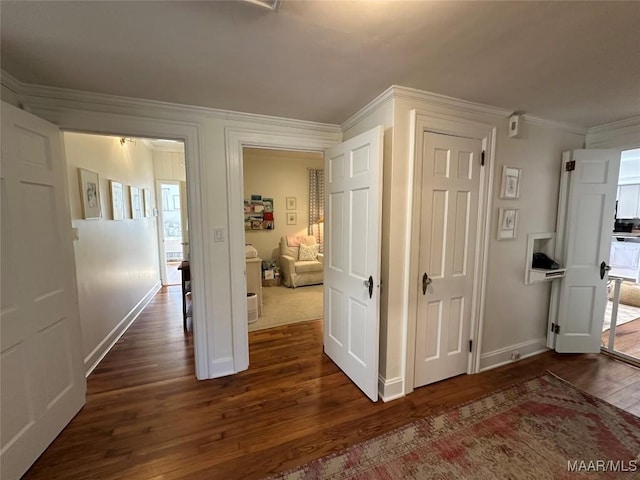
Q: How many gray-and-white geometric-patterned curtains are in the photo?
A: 1